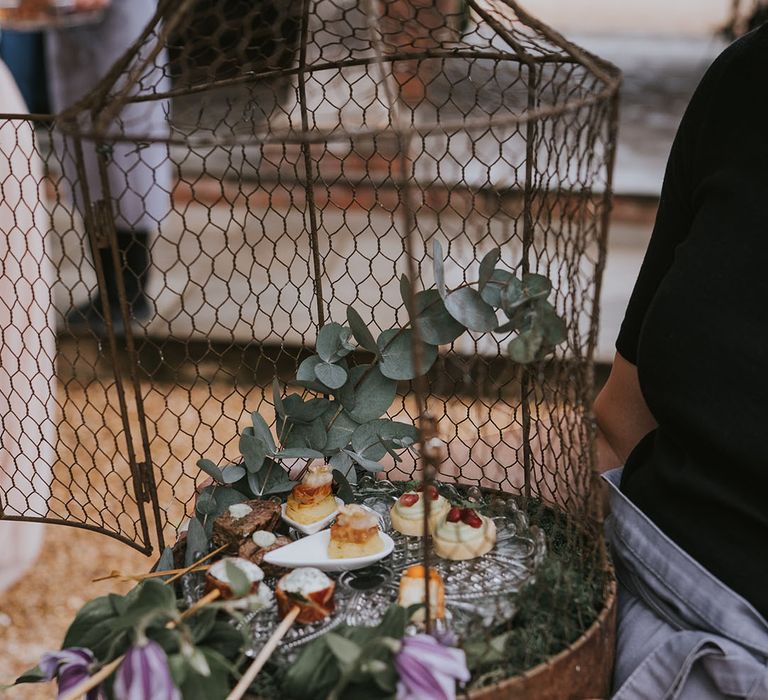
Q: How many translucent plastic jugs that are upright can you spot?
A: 0